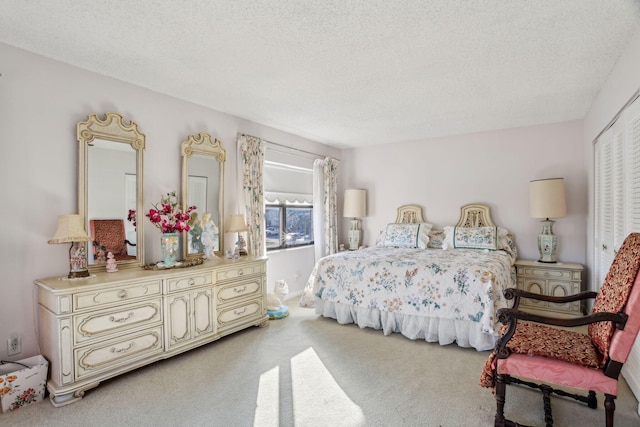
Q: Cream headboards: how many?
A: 2